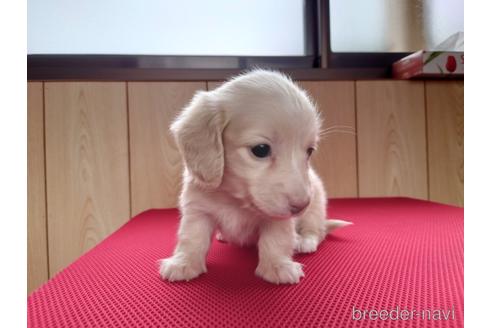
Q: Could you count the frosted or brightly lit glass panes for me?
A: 2